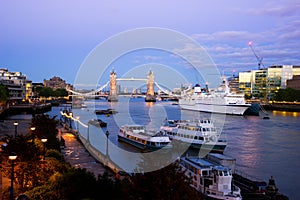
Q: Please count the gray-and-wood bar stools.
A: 0